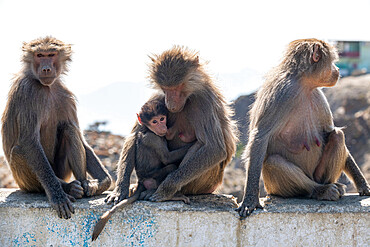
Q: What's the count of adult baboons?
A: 3